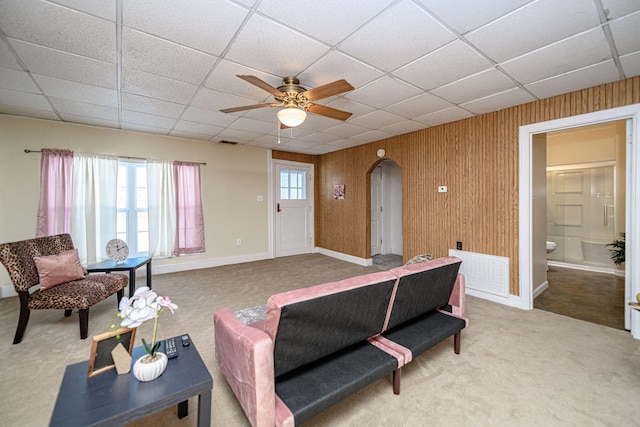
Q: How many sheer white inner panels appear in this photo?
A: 2